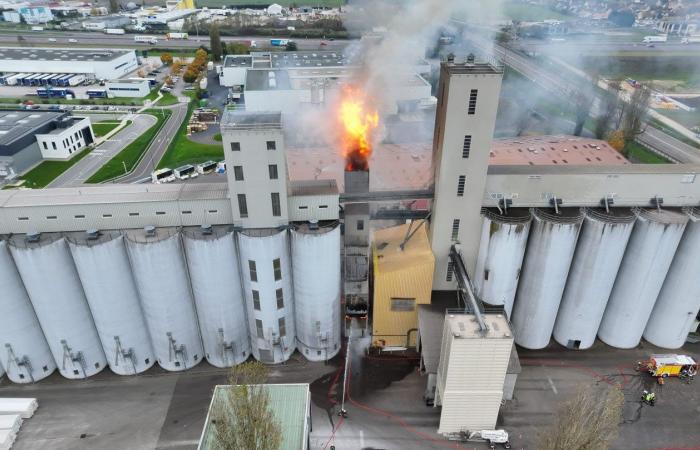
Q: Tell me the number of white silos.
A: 12